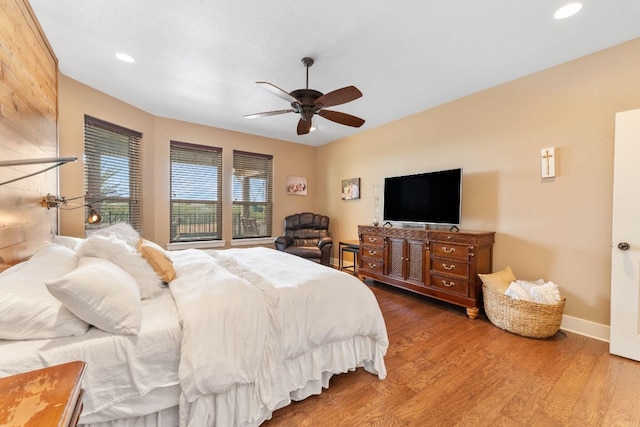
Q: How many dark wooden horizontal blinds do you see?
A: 3